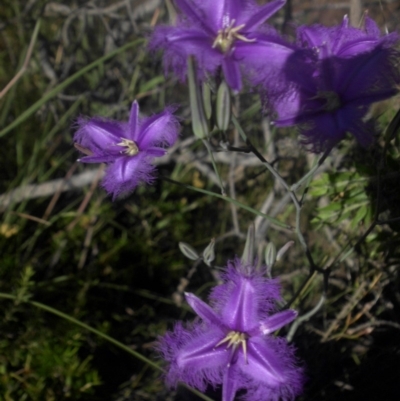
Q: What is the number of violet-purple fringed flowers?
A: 5